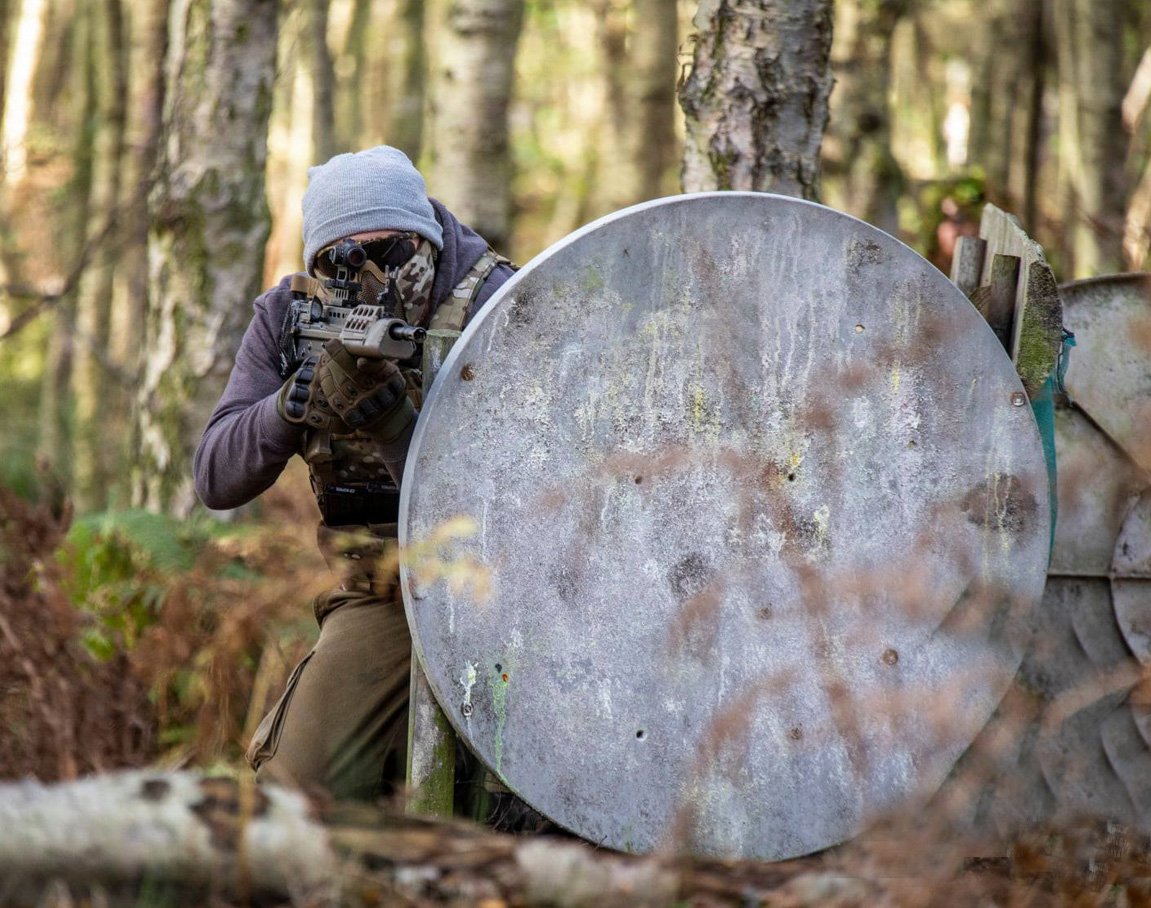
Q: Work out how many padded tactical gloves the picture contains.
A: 2